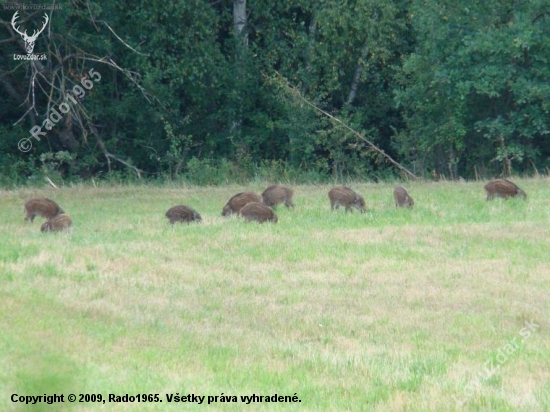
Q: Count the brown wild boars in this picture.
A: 9